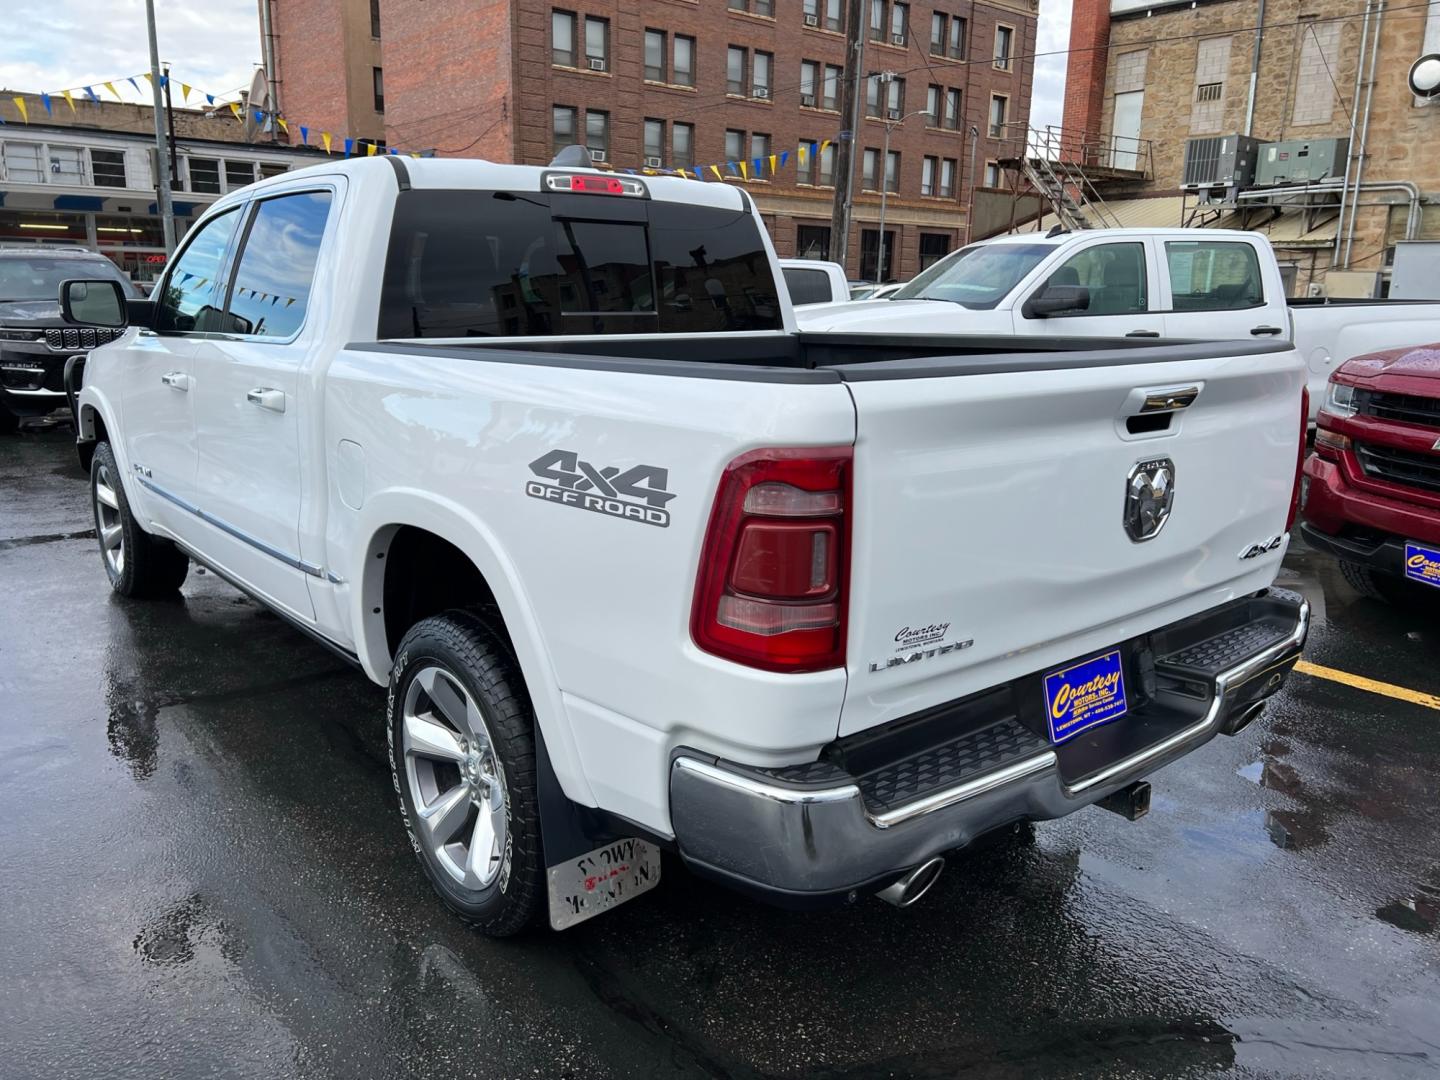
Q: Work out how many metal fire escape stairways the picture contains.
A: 1